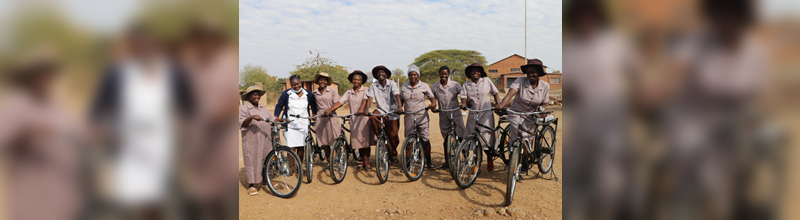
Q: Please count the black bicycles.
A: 8